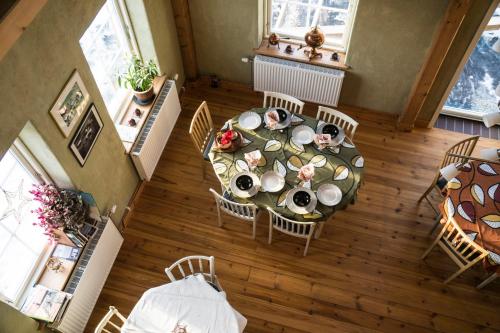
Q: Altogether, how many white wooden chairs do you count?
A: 6